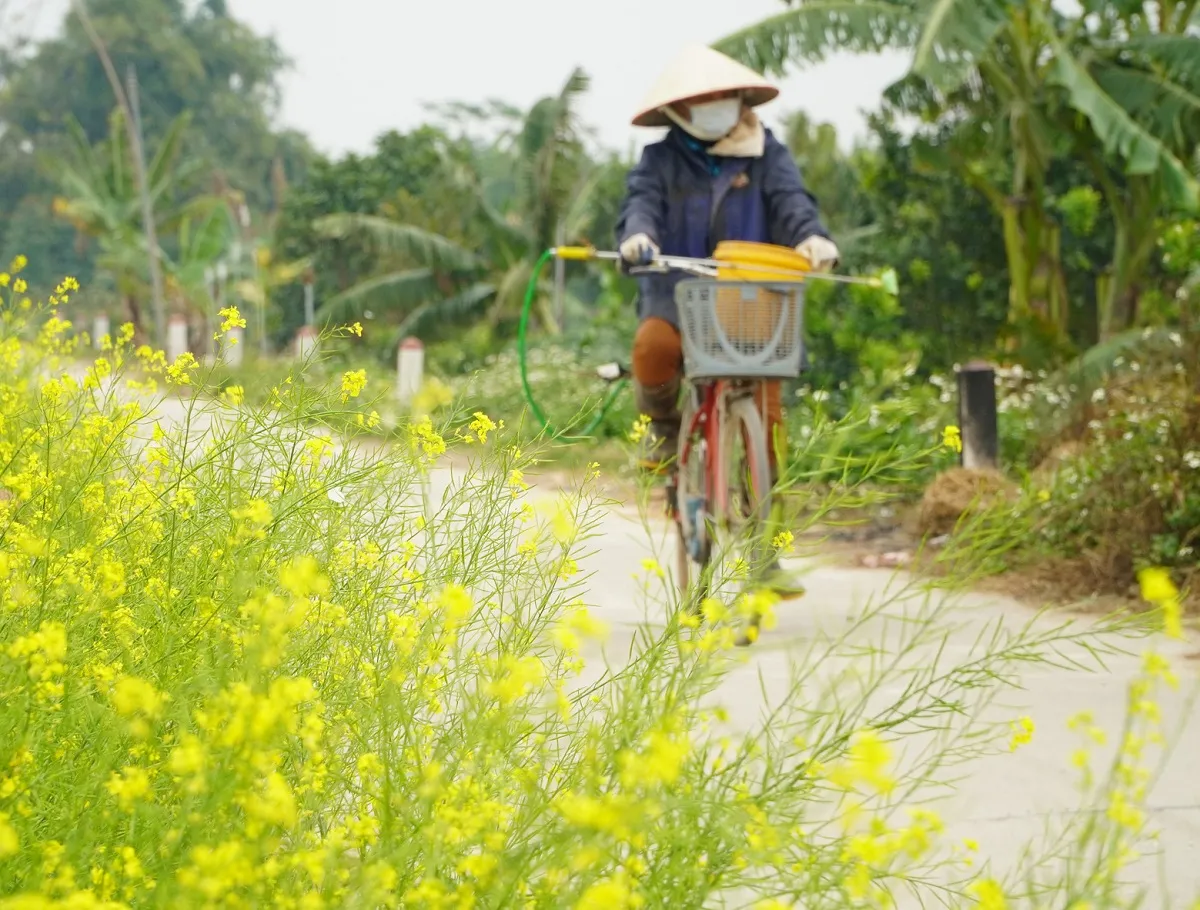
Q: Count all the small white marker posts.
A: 5